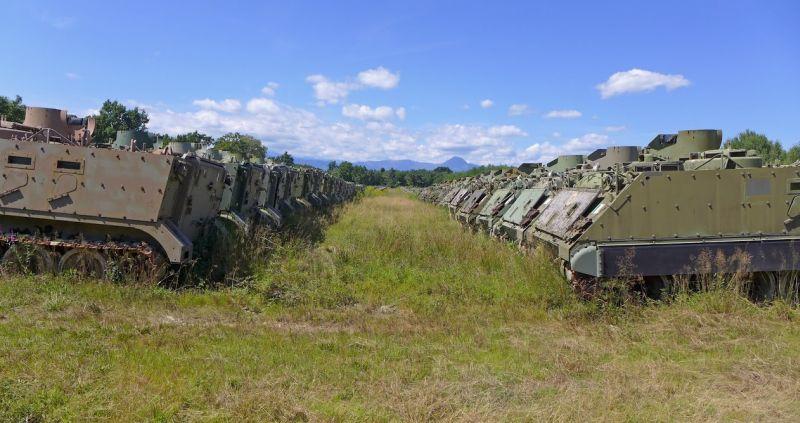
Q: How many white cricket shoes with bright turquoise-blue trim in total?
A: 0